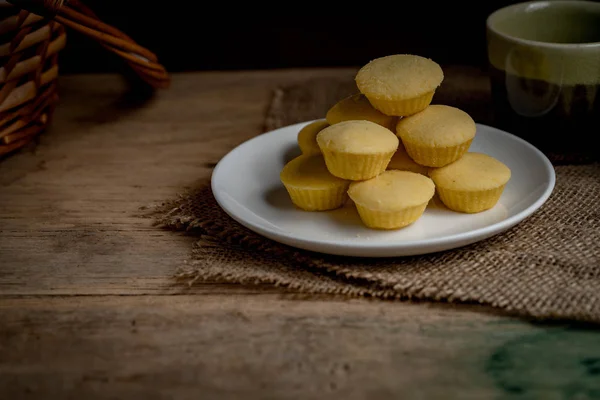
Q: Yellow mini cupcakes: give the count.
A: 9